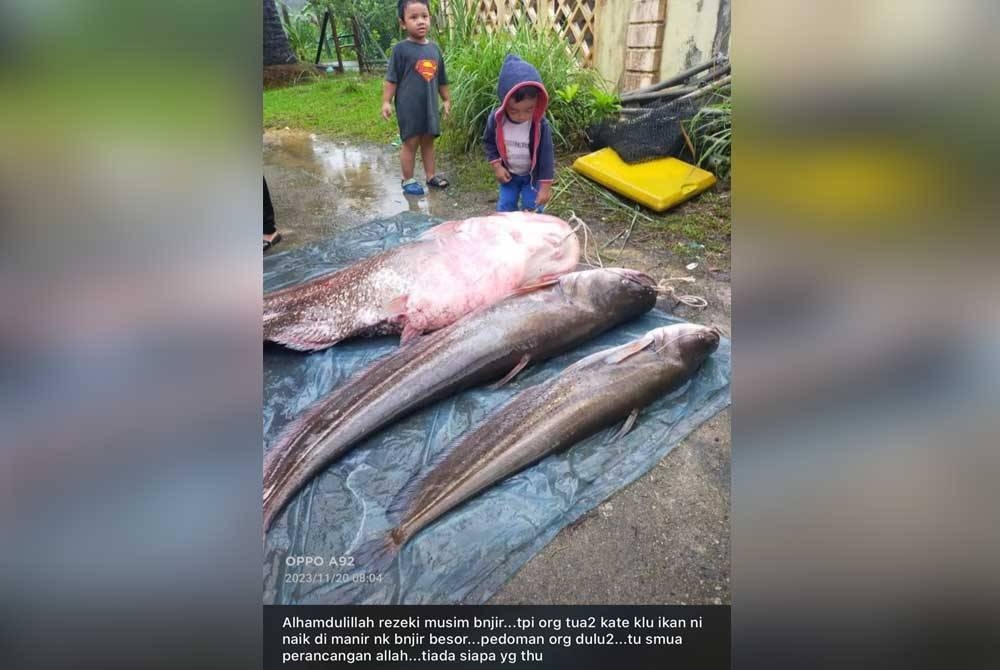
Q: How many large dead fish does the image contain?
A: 3